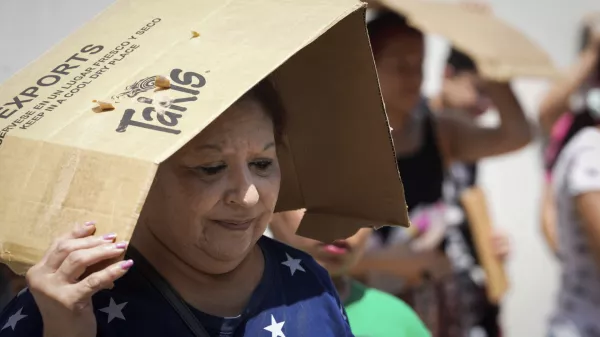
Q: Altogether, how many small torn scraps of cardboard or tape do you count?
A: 3